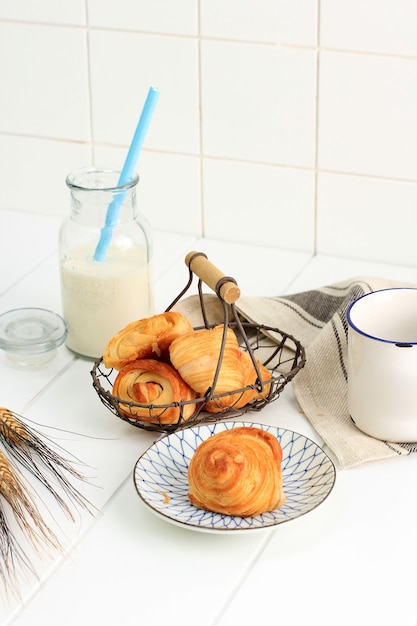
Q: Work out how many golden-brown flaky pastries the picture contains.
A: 4